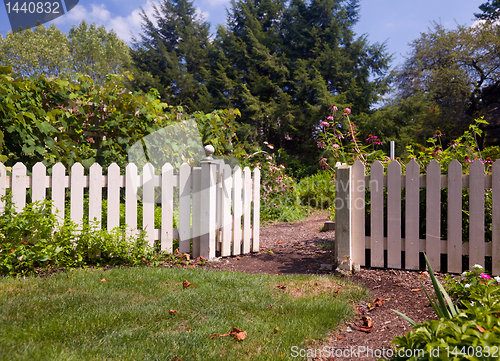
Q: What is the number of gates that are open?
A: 1